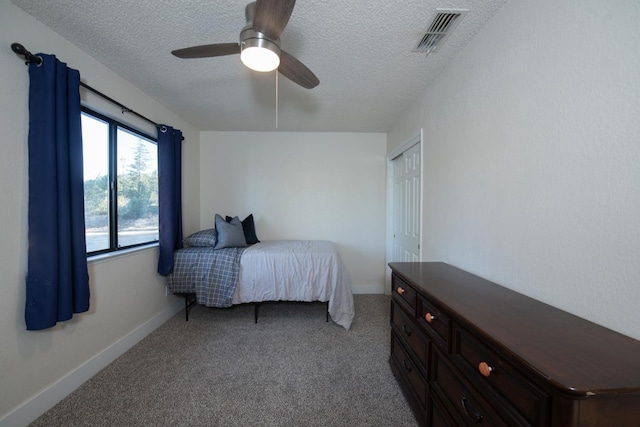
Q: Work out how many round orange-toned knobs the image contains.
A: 3